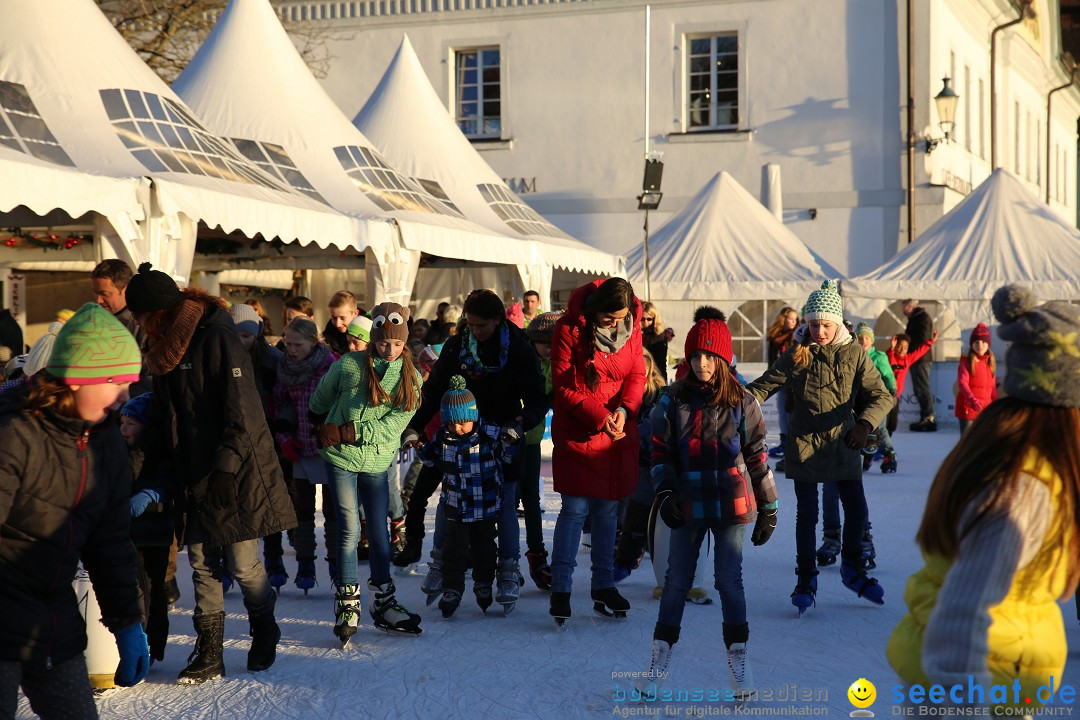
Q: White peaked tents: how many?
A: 5